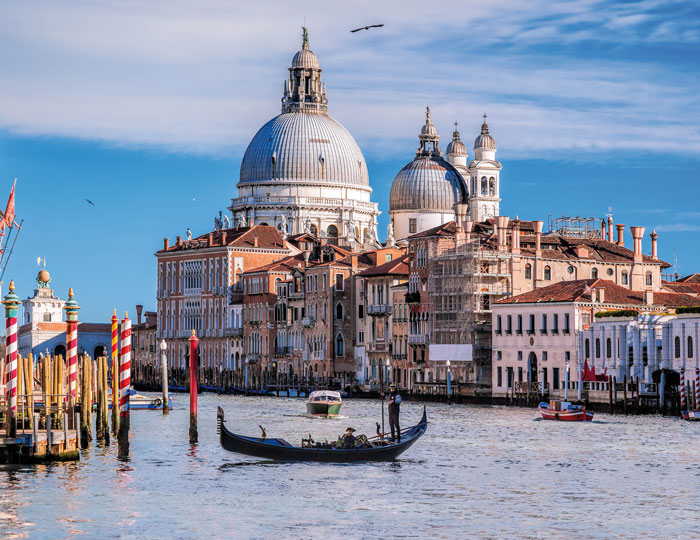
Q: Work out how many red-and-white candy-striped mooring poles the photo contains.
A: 5